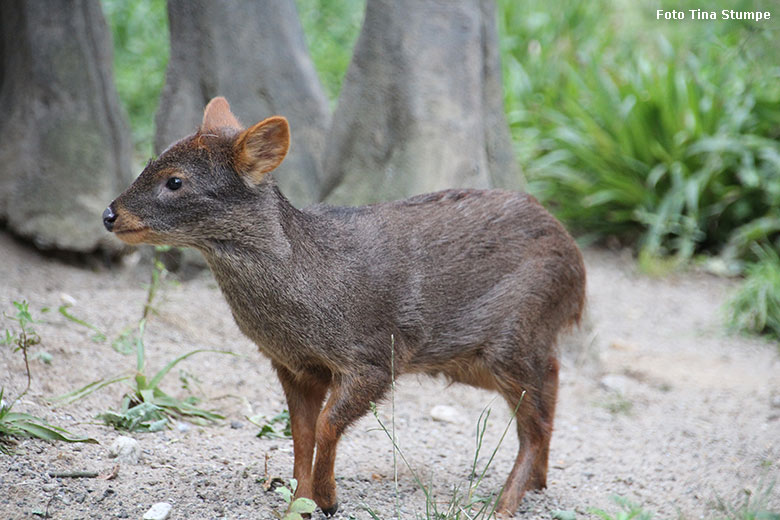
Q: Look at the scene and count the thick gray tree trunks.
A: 3